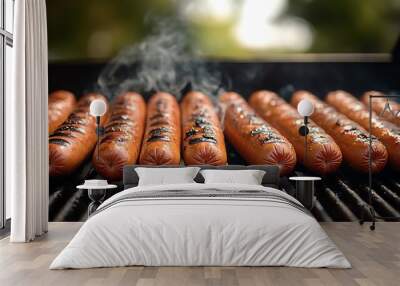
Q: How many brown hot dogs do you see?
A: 10